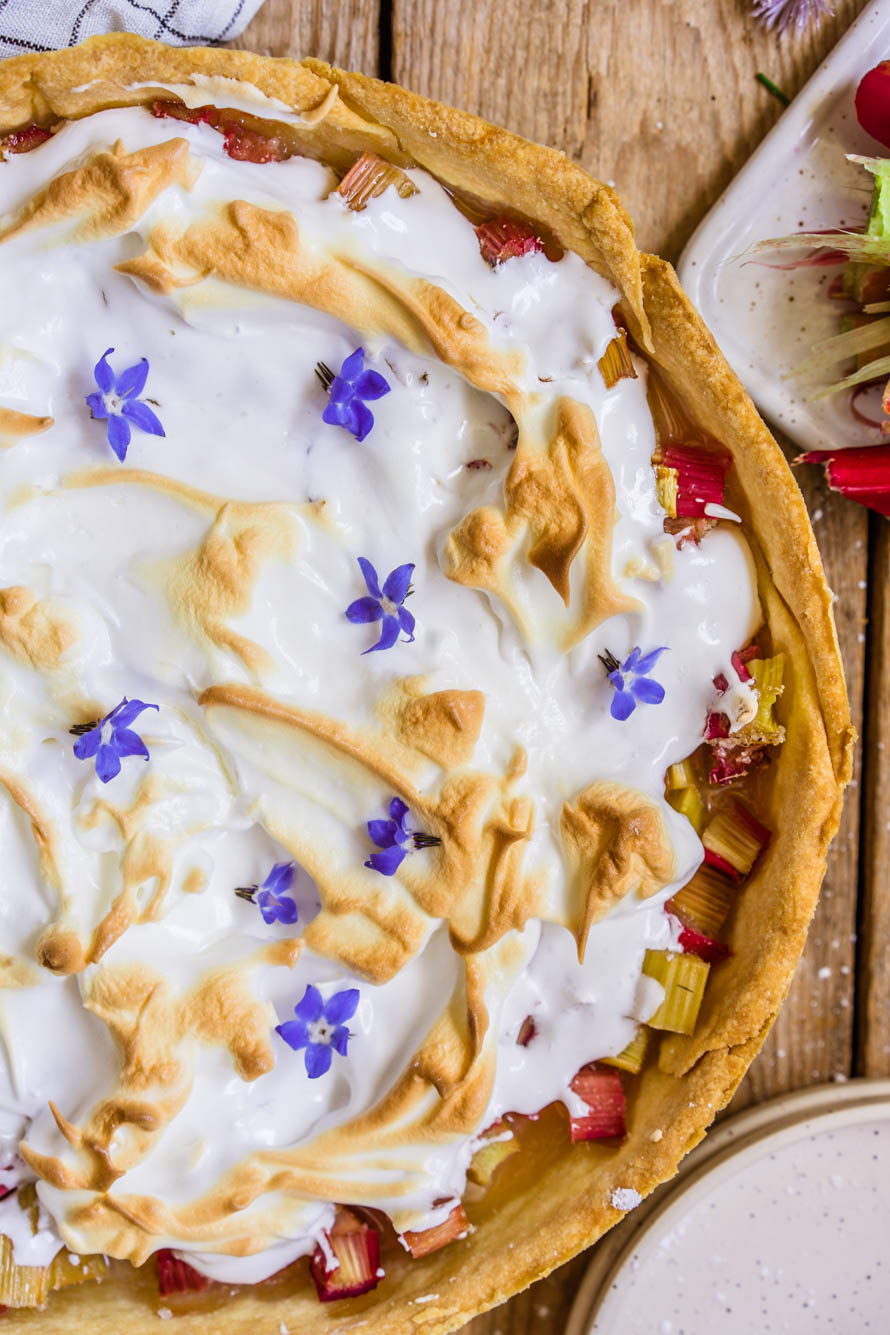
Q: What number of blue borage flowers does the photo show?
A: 8